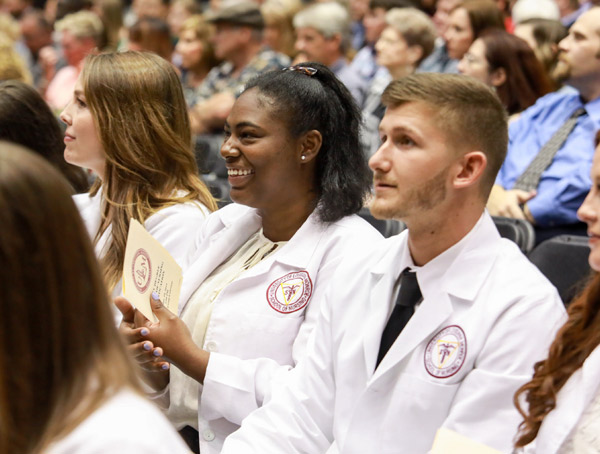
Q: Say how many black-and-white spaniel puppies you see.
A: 0